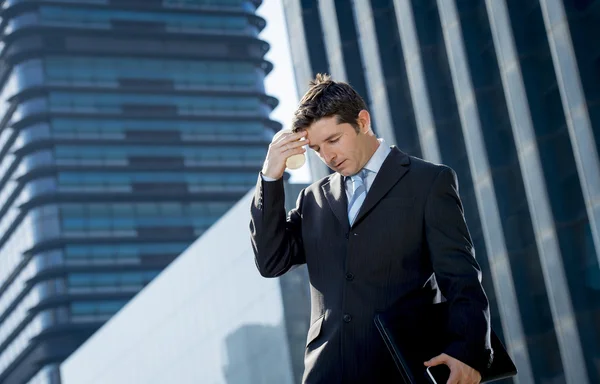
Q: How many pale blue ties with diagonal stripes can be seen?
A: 1